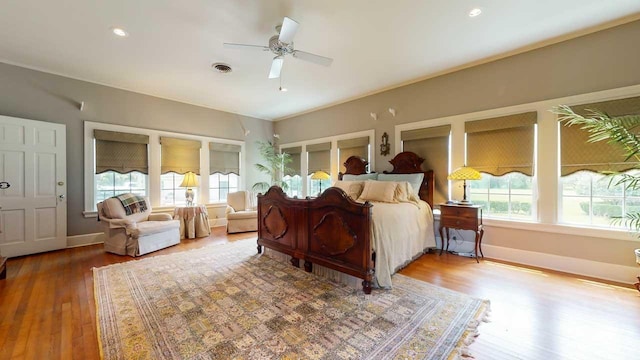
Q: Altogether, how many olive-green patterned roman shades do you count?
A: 9